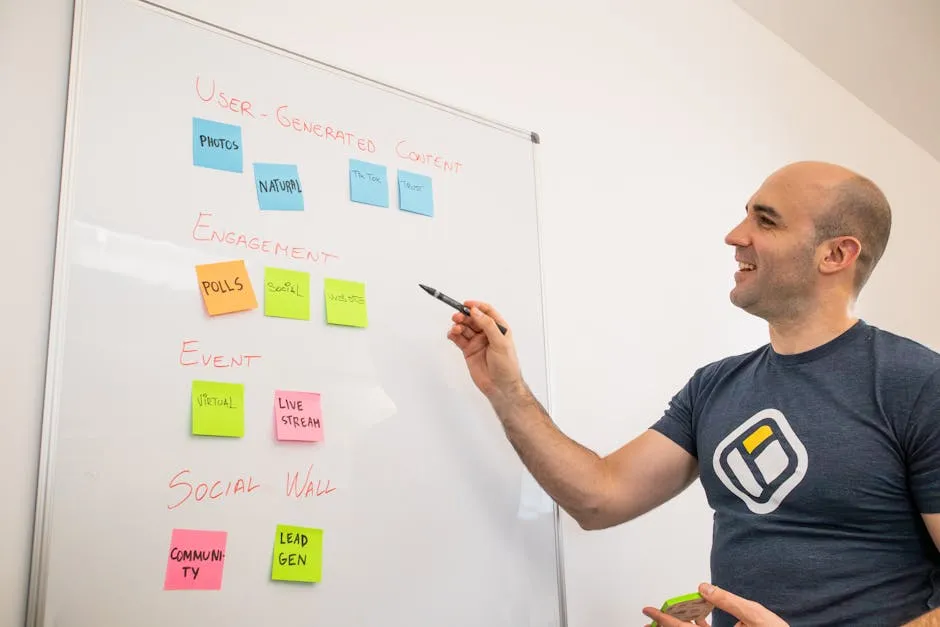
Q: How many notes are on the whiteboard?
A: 11